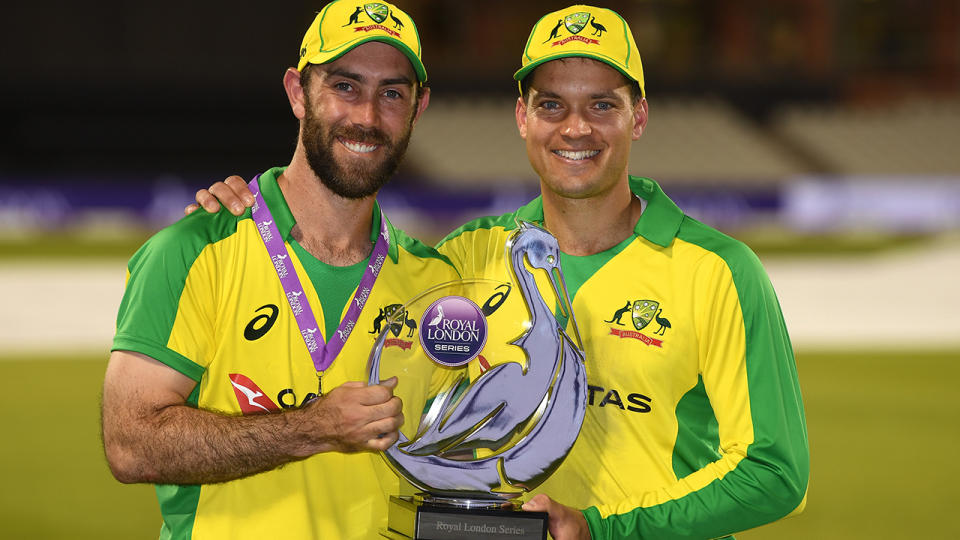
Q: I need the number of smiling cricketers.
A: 2